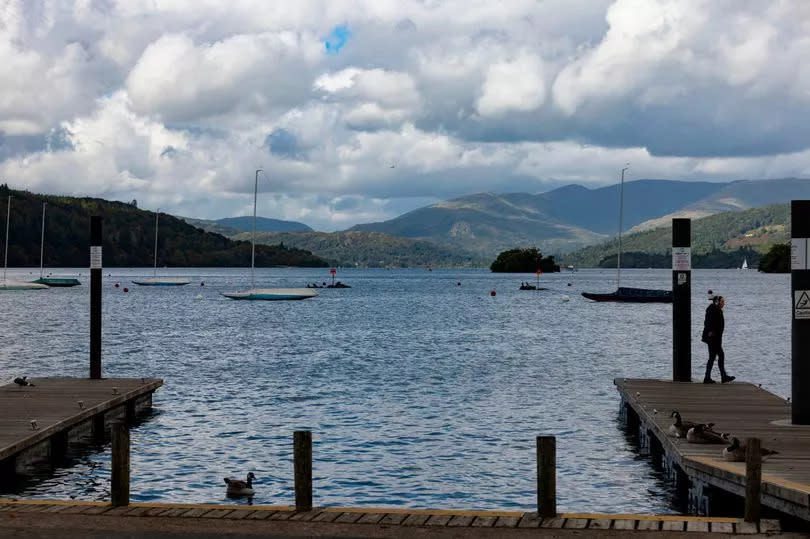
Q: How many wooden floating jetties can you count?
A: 2